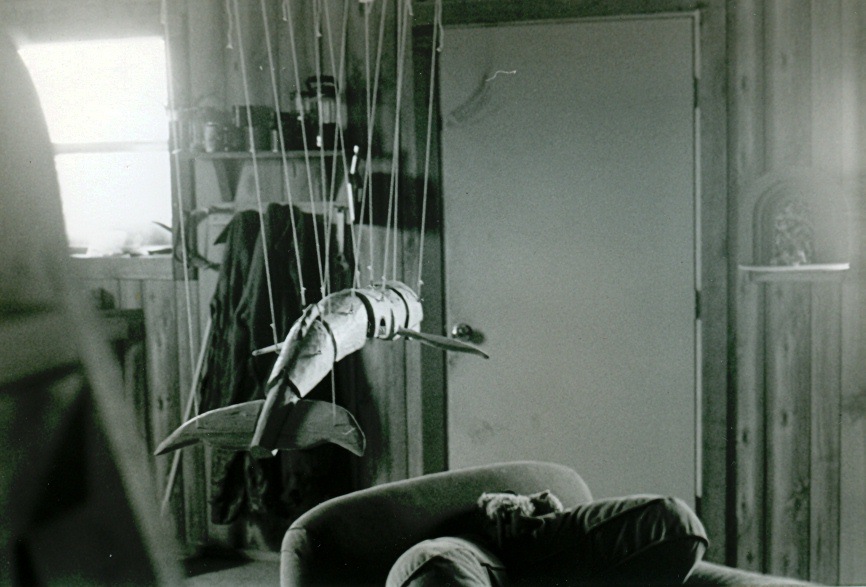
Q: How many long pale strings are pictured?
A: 12